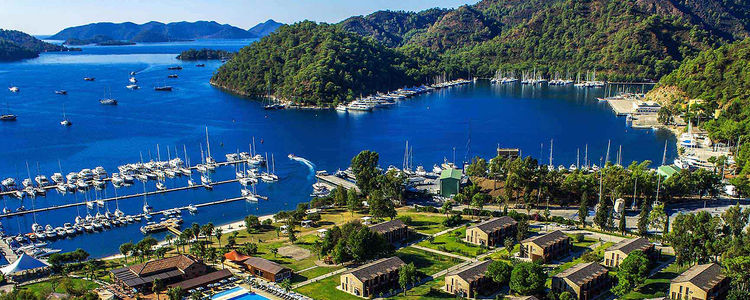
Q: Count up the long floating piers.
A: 3